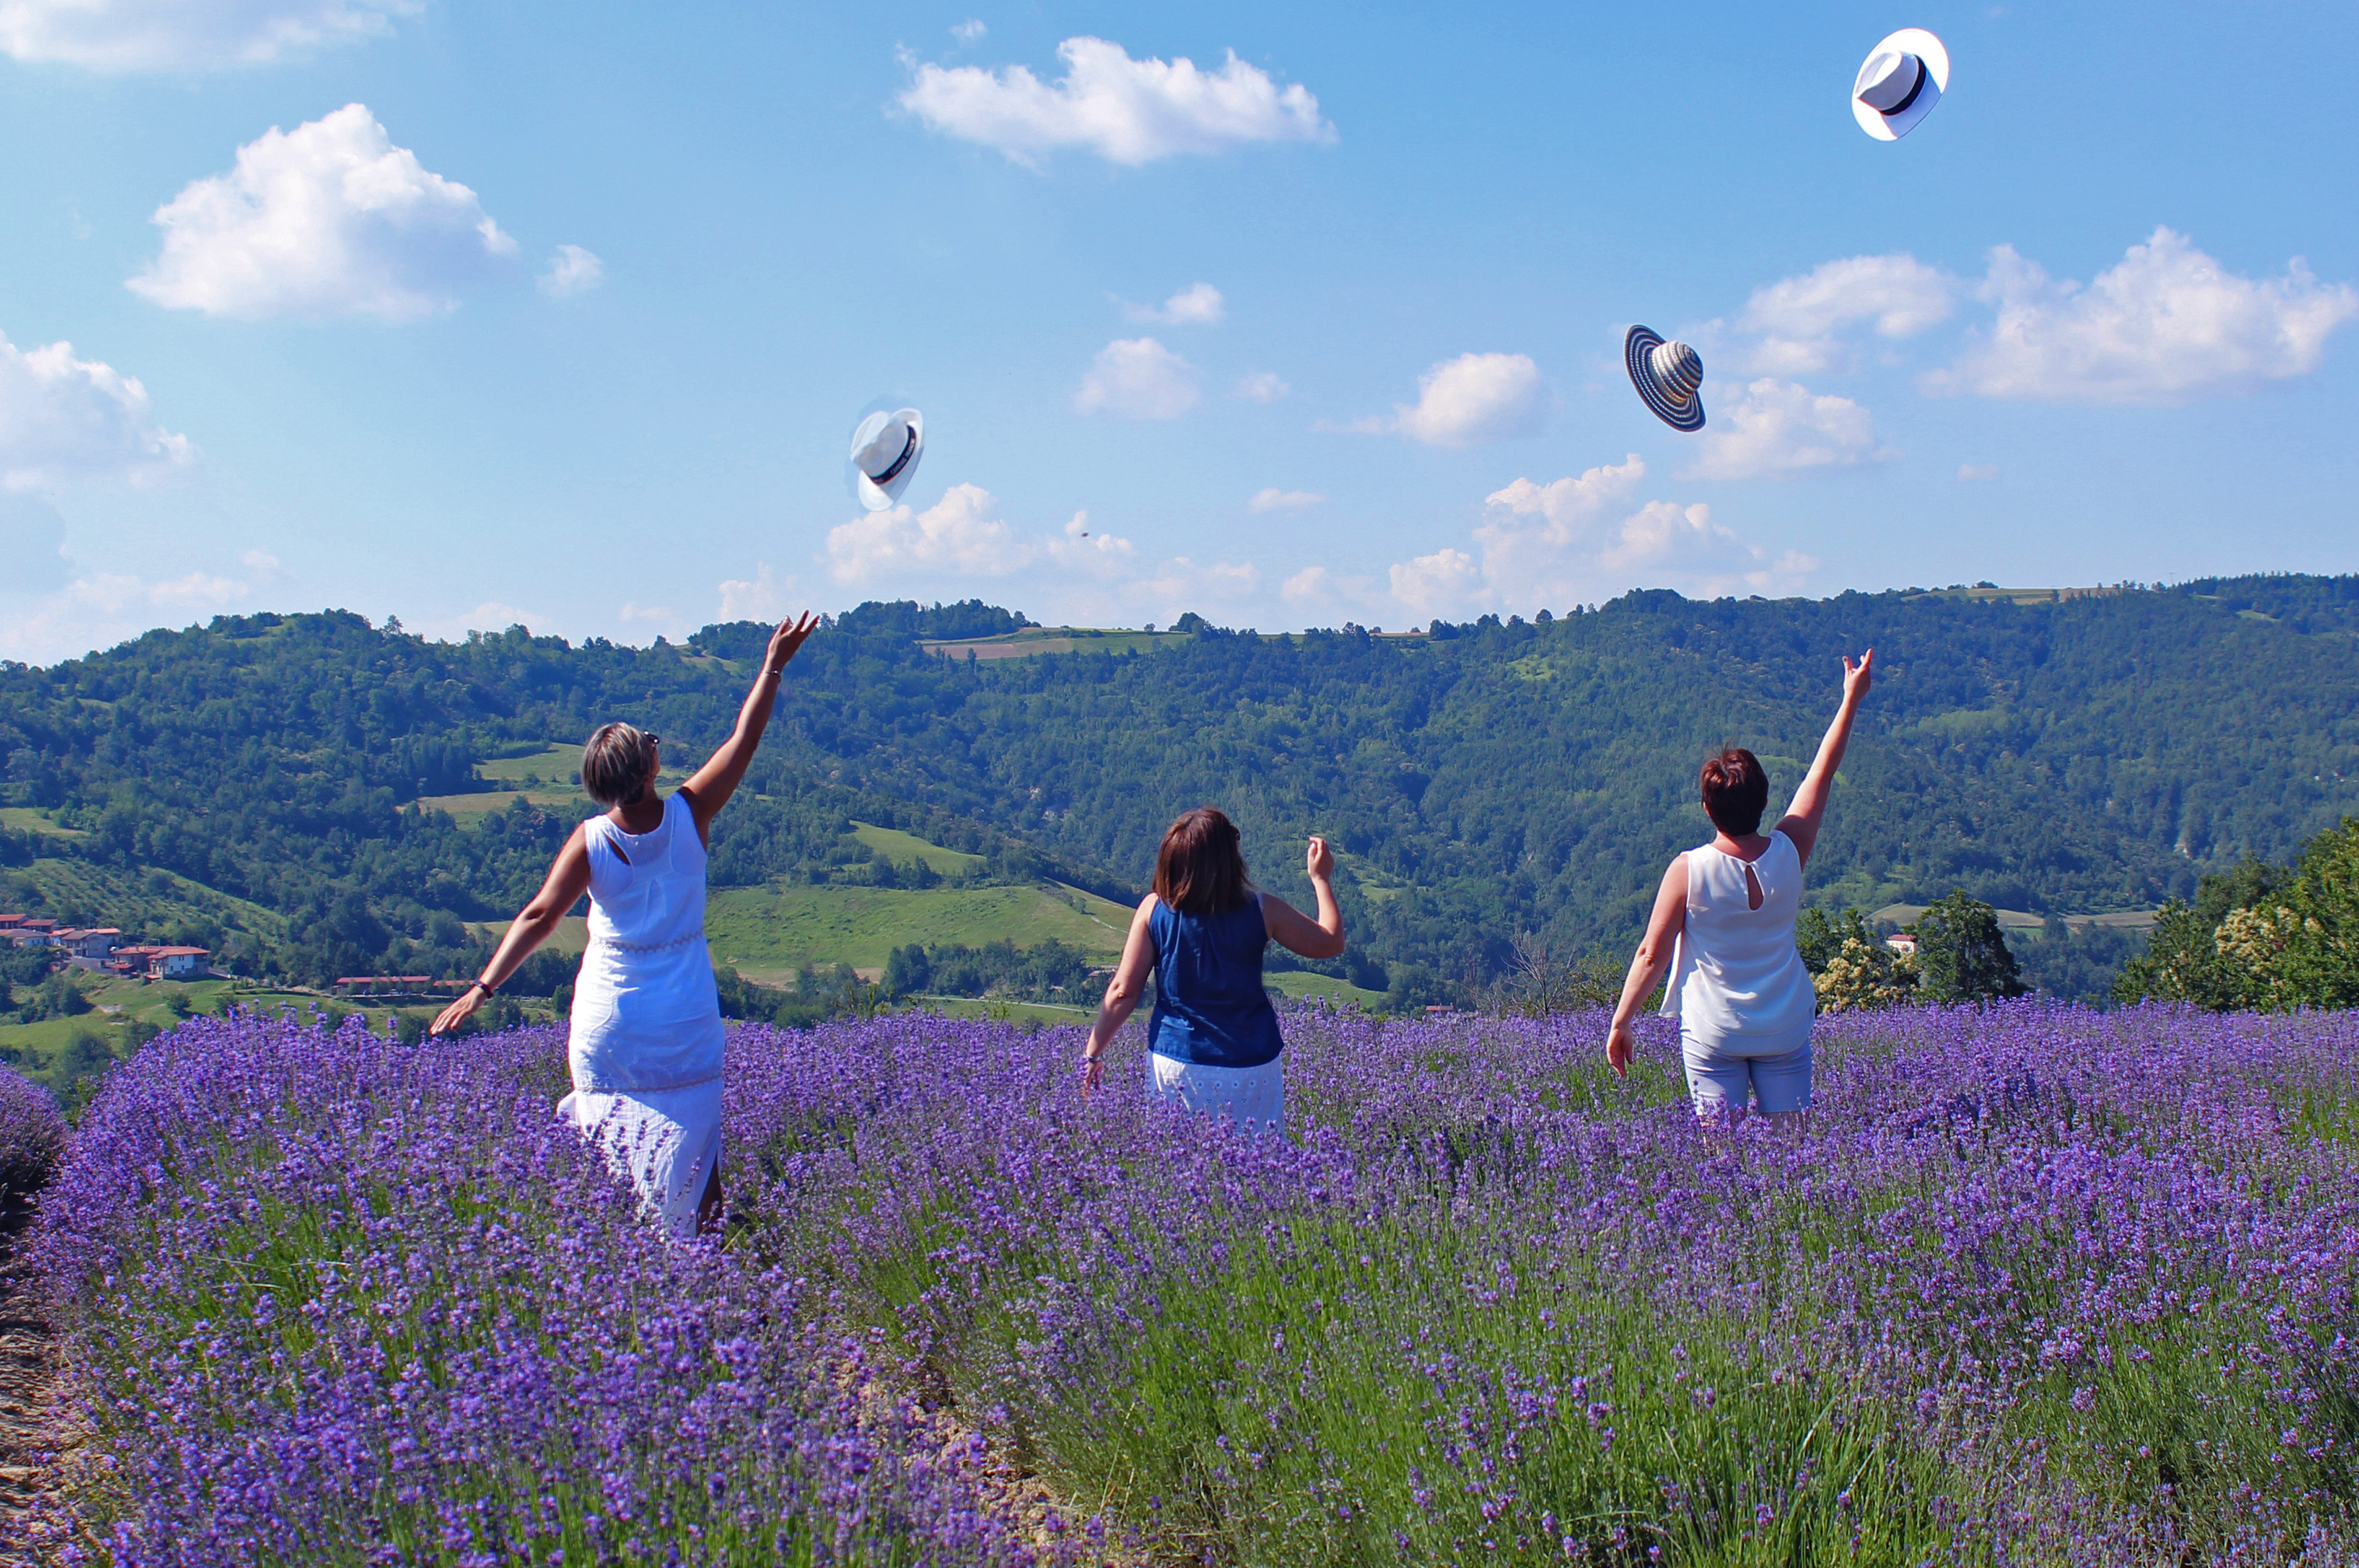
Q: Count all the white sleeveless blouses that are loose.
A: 1